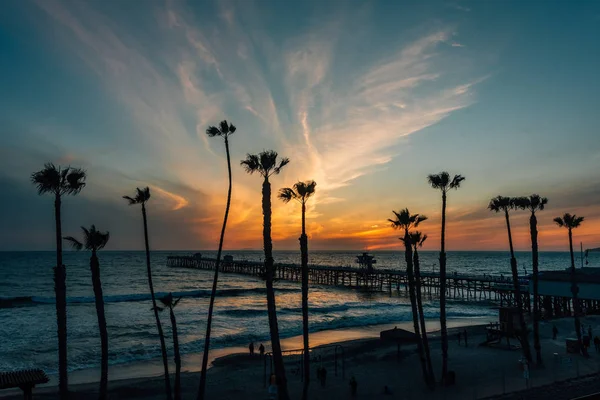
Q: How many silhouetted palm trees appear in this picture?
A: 13